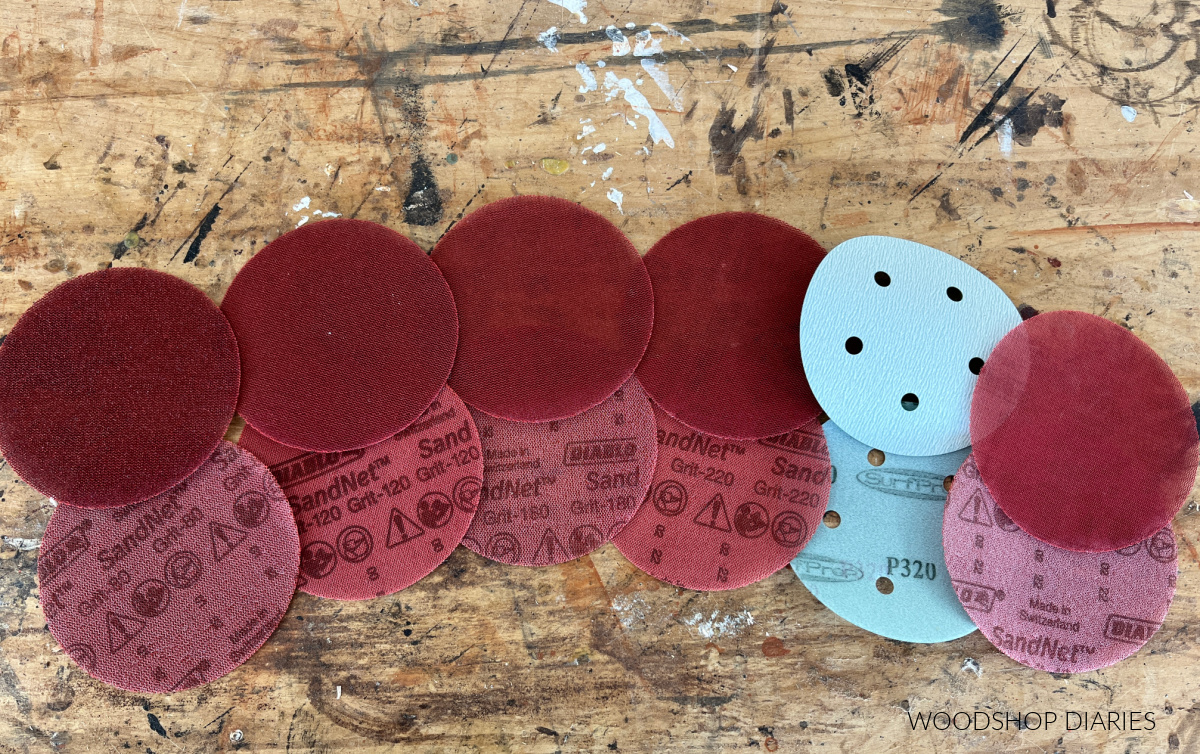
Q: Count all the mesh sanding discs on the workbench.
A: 10